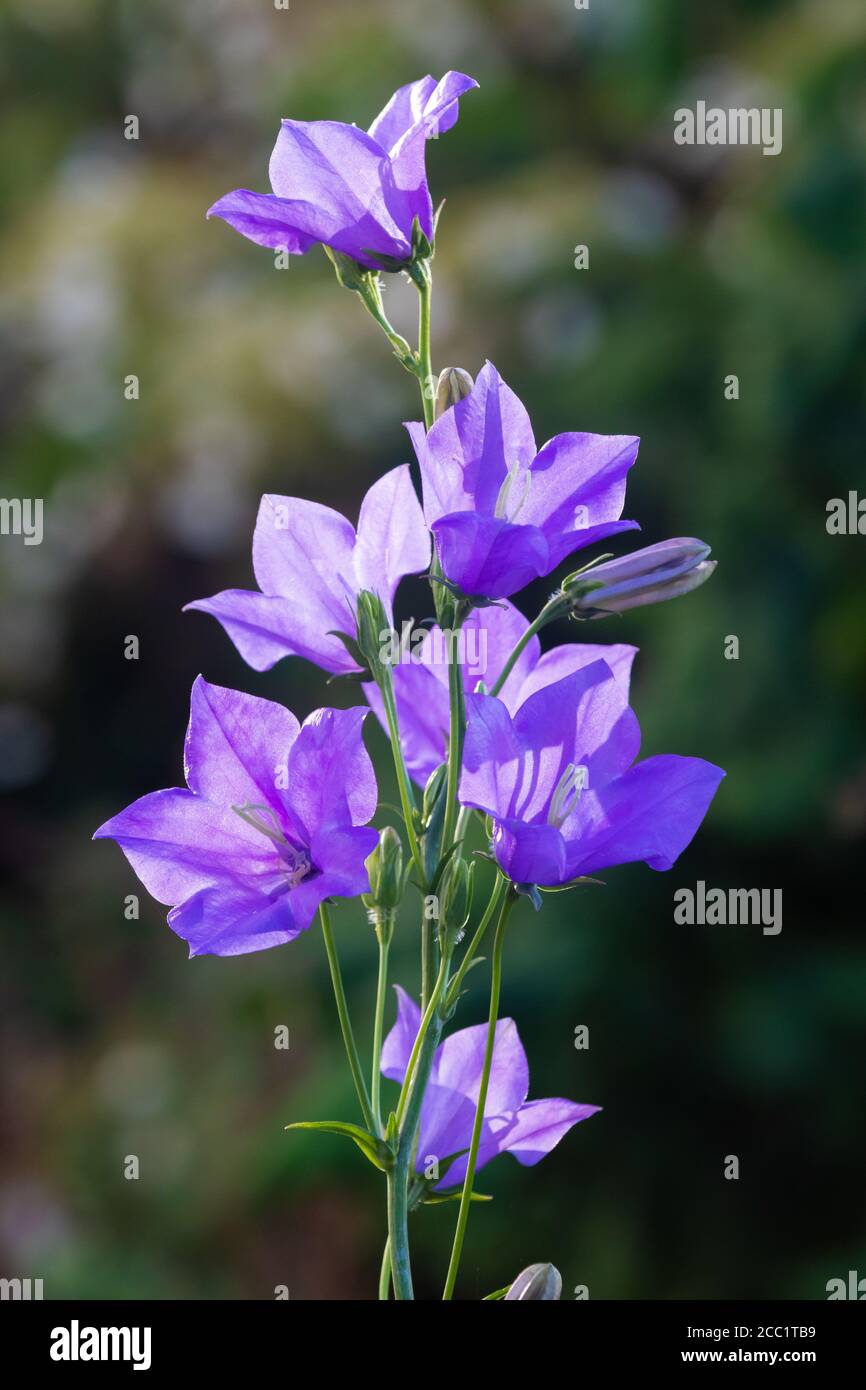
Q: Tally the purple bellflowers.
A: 7